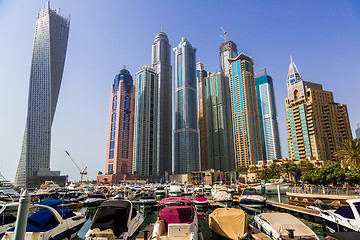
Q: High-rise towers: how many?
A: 11